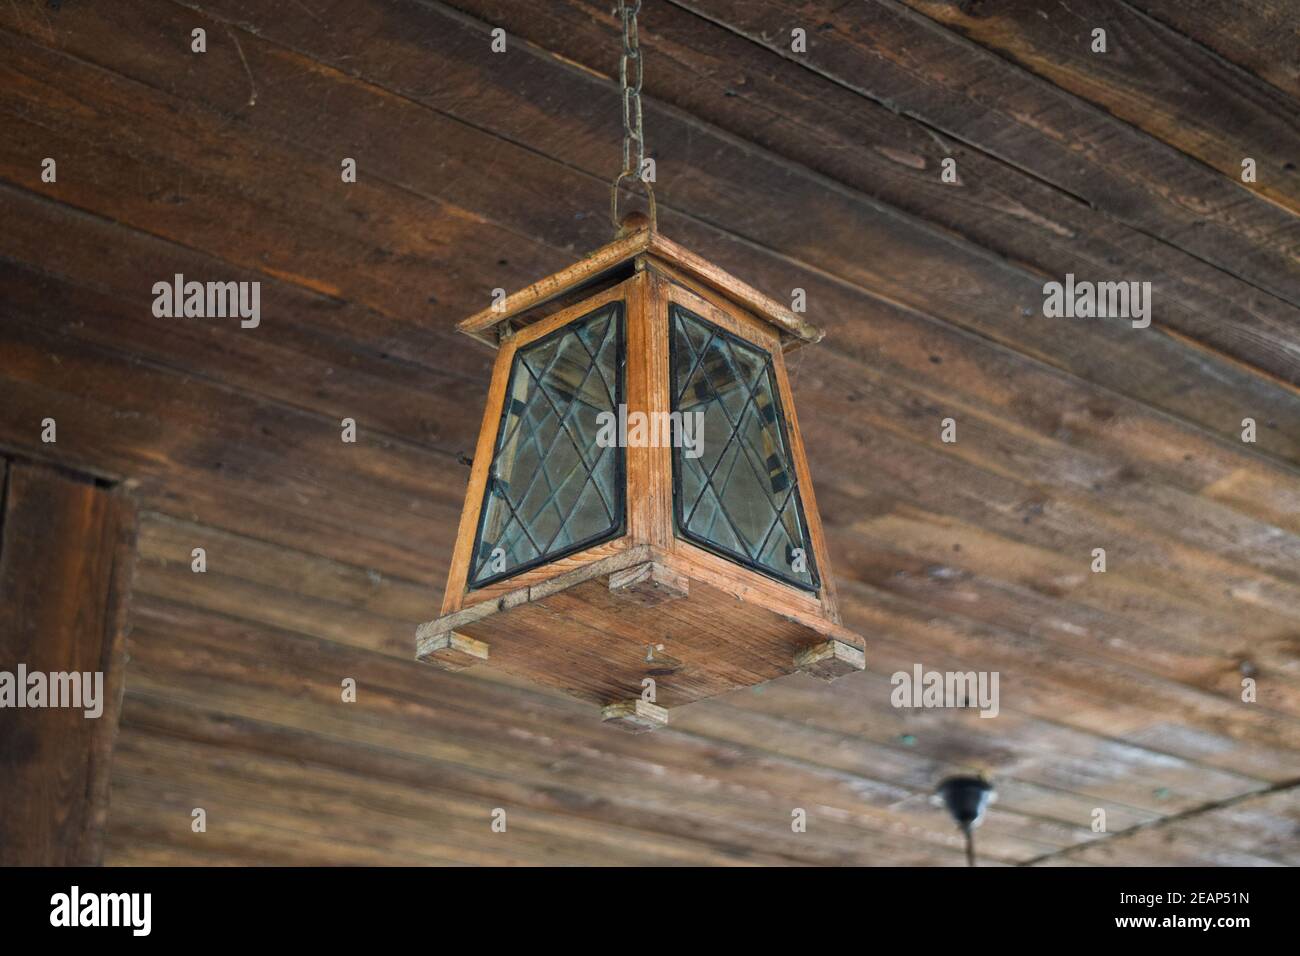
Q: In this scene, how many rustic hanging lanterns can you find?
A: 1